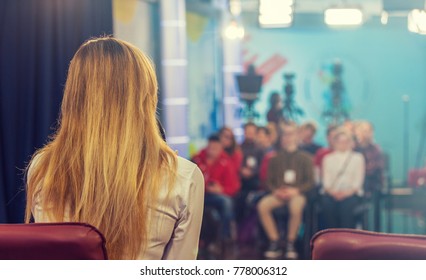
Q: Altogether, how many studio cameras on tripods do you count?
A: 3